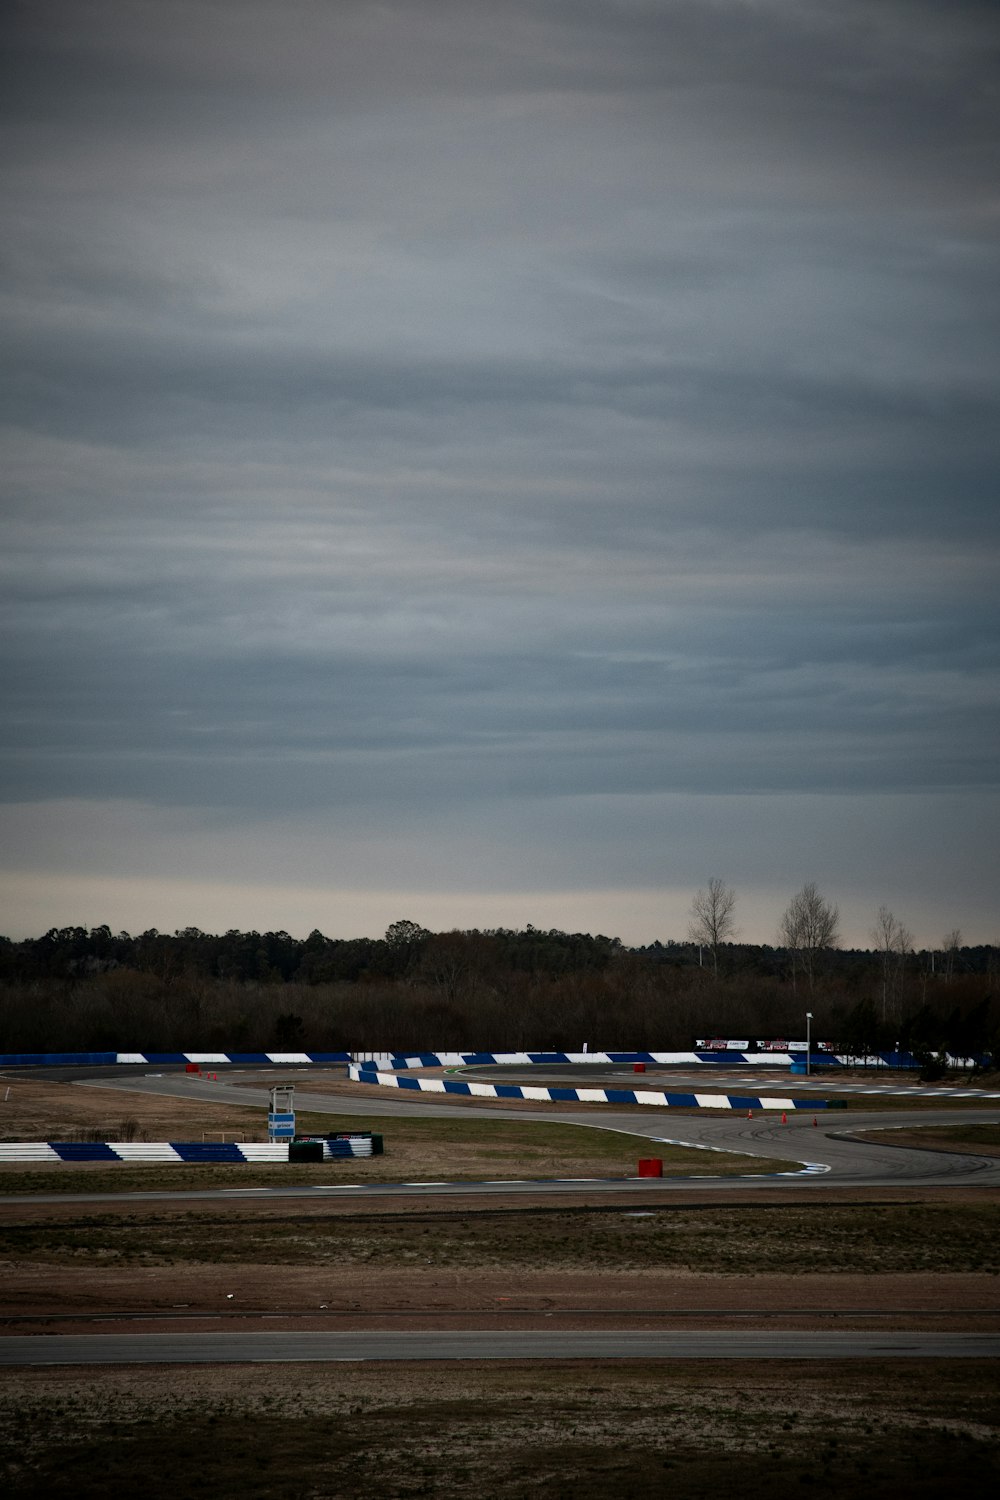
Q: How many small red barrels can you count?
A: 3